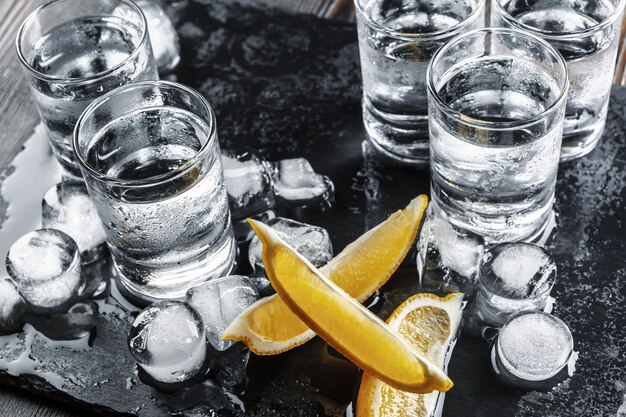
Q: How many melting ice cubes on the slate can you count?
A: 12